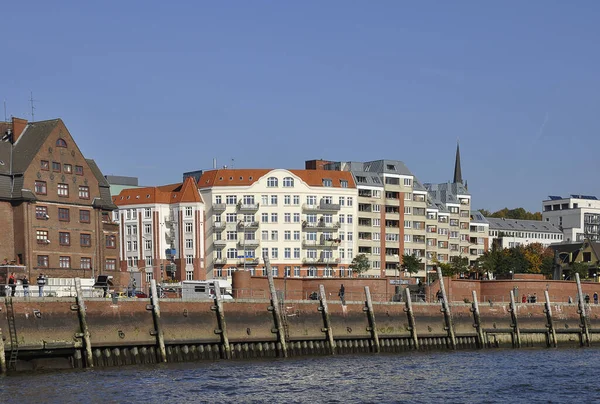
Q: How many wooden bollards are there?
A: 13